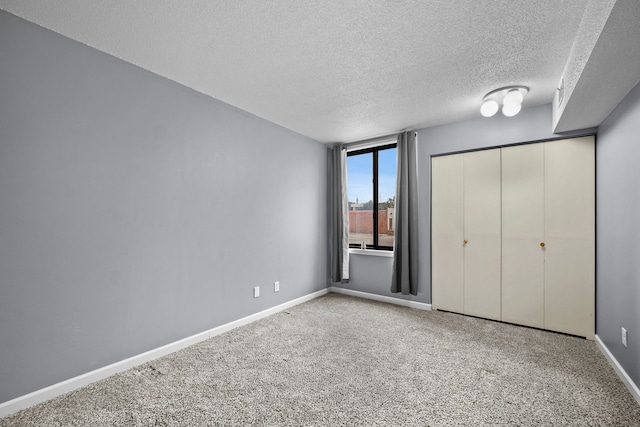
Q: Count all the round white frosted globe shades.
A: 3